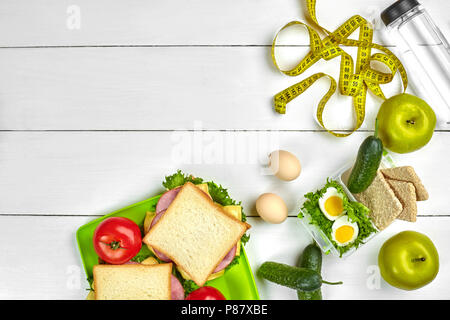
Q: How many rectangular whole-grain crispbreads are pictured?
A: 3